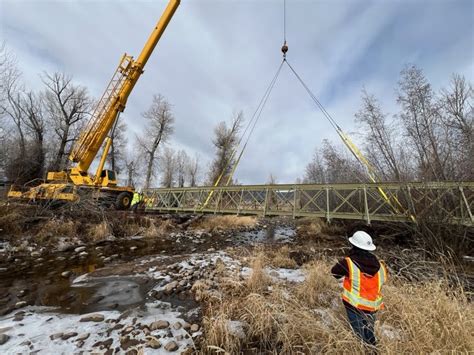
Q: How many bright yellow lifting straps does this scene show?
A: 4